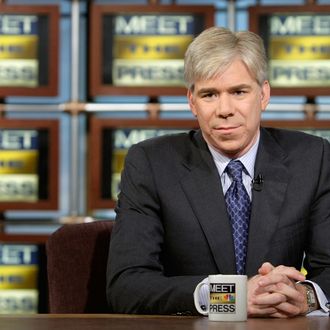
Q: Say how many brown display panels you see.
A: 7